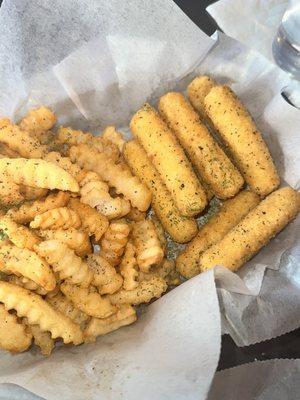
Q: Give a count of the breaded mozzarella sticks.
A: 7